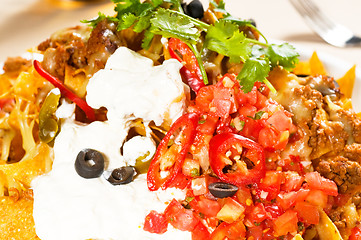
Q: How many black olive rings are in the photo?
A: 3